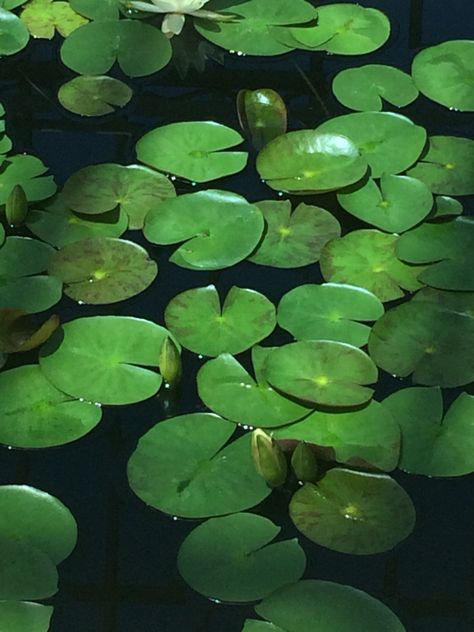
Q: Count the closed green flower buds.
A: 4